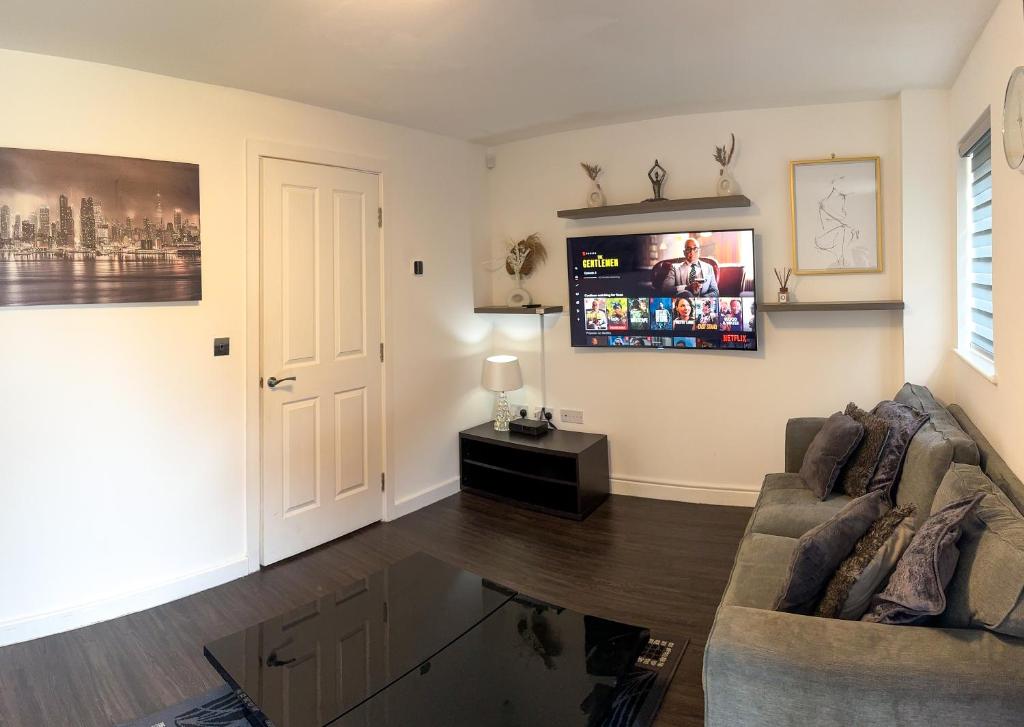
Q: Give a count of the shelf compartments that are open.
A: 2